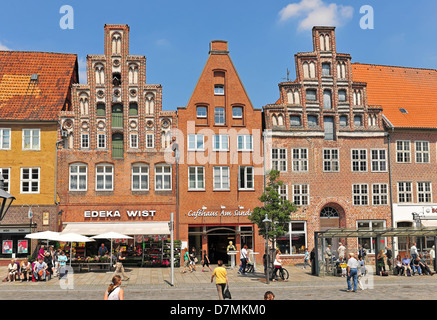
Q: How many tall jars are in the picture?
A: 0